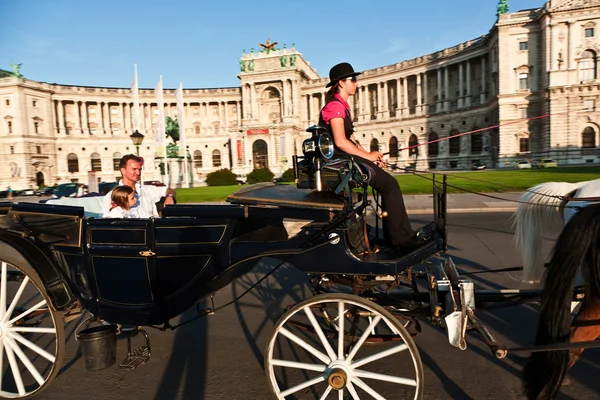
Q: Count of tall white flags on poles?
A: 3